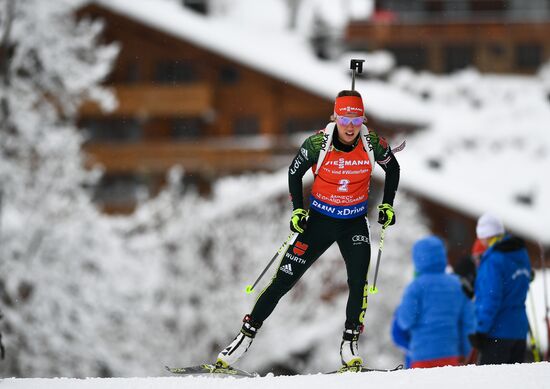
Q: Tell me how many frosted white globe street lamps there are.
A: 0